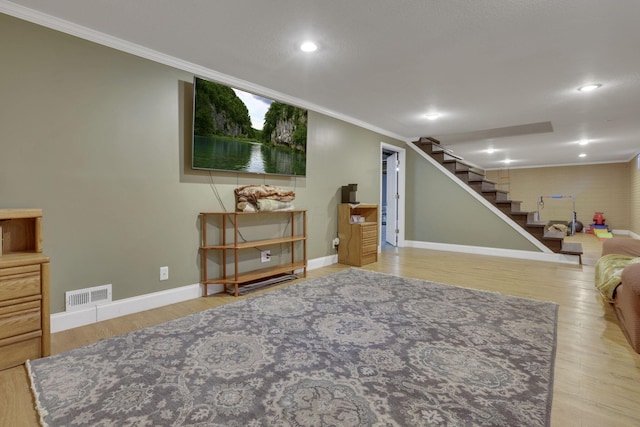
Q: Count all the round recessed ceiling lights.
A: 7